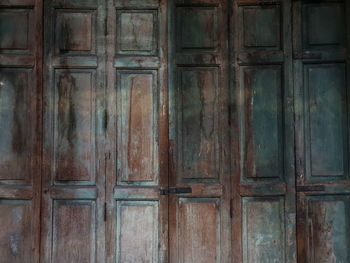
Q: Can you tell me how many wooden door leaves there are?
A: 6